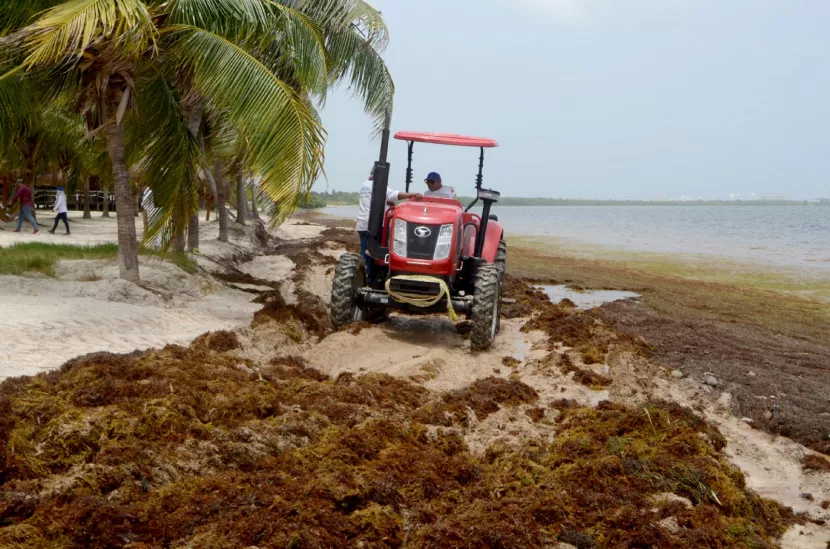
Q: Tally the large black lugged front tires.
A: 2